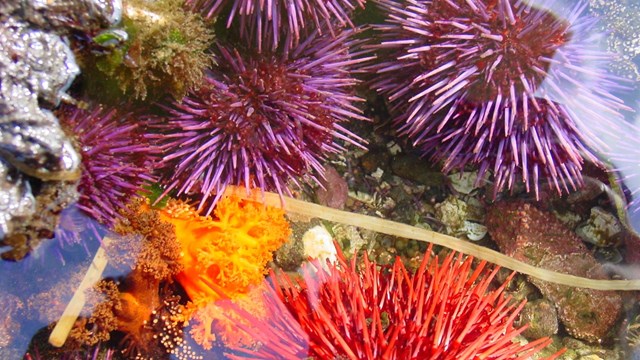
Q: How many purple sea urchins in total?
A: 5